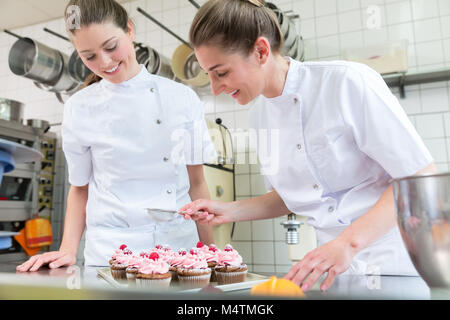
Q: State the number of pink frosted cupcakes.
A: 11